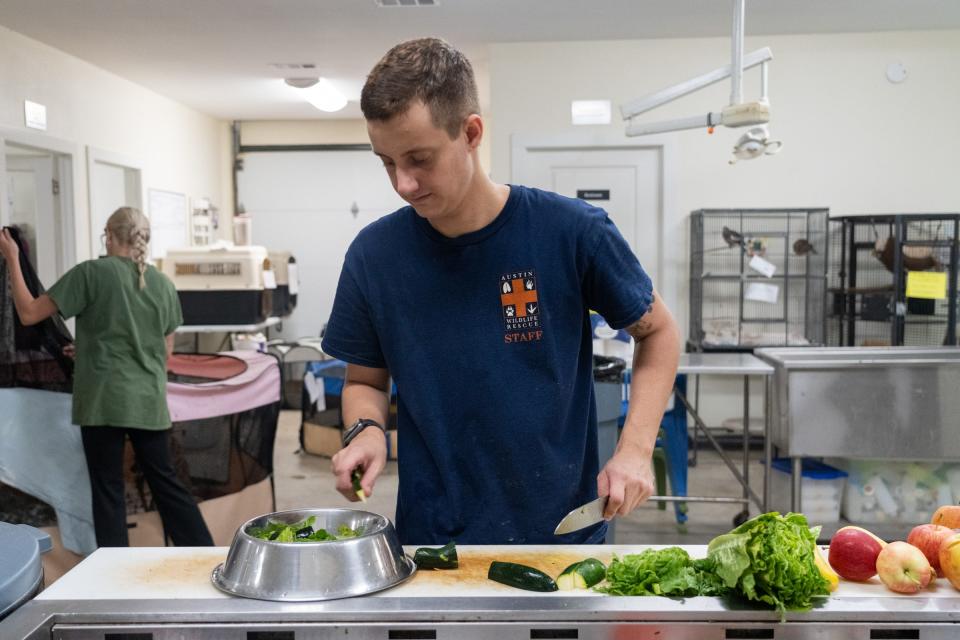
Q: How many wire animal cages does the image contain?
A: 2